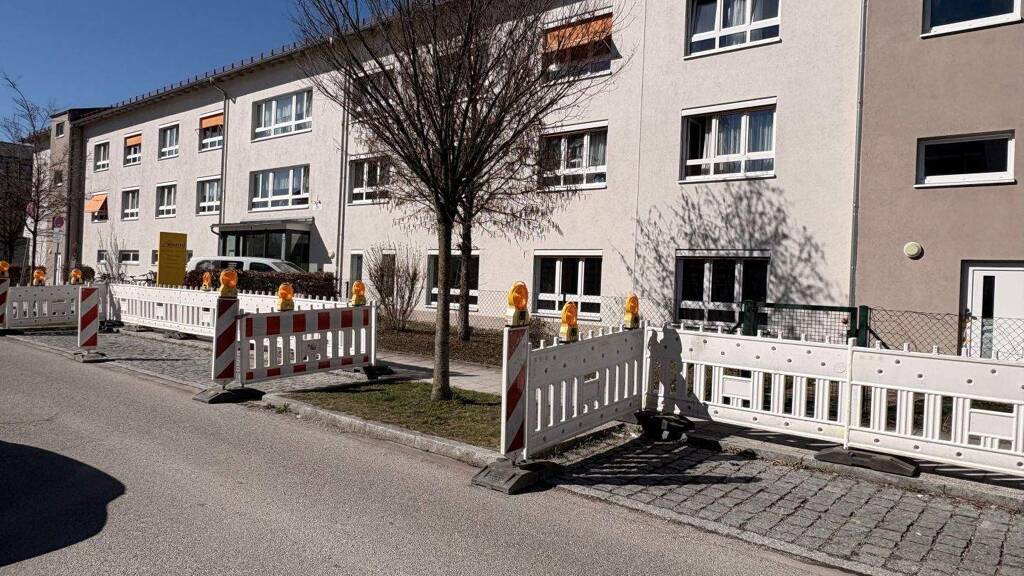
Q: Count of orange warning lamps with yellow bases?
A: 10